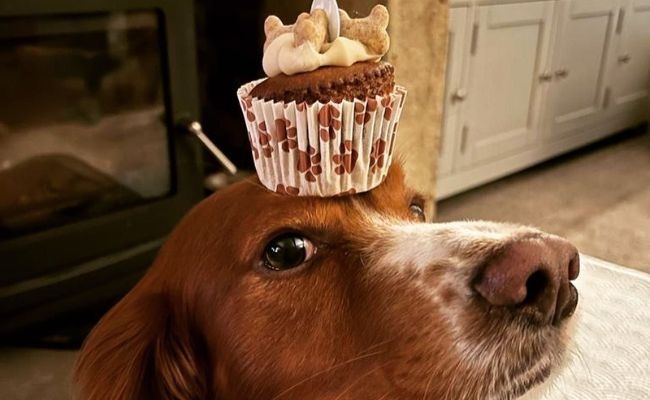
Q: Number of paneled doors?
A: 4